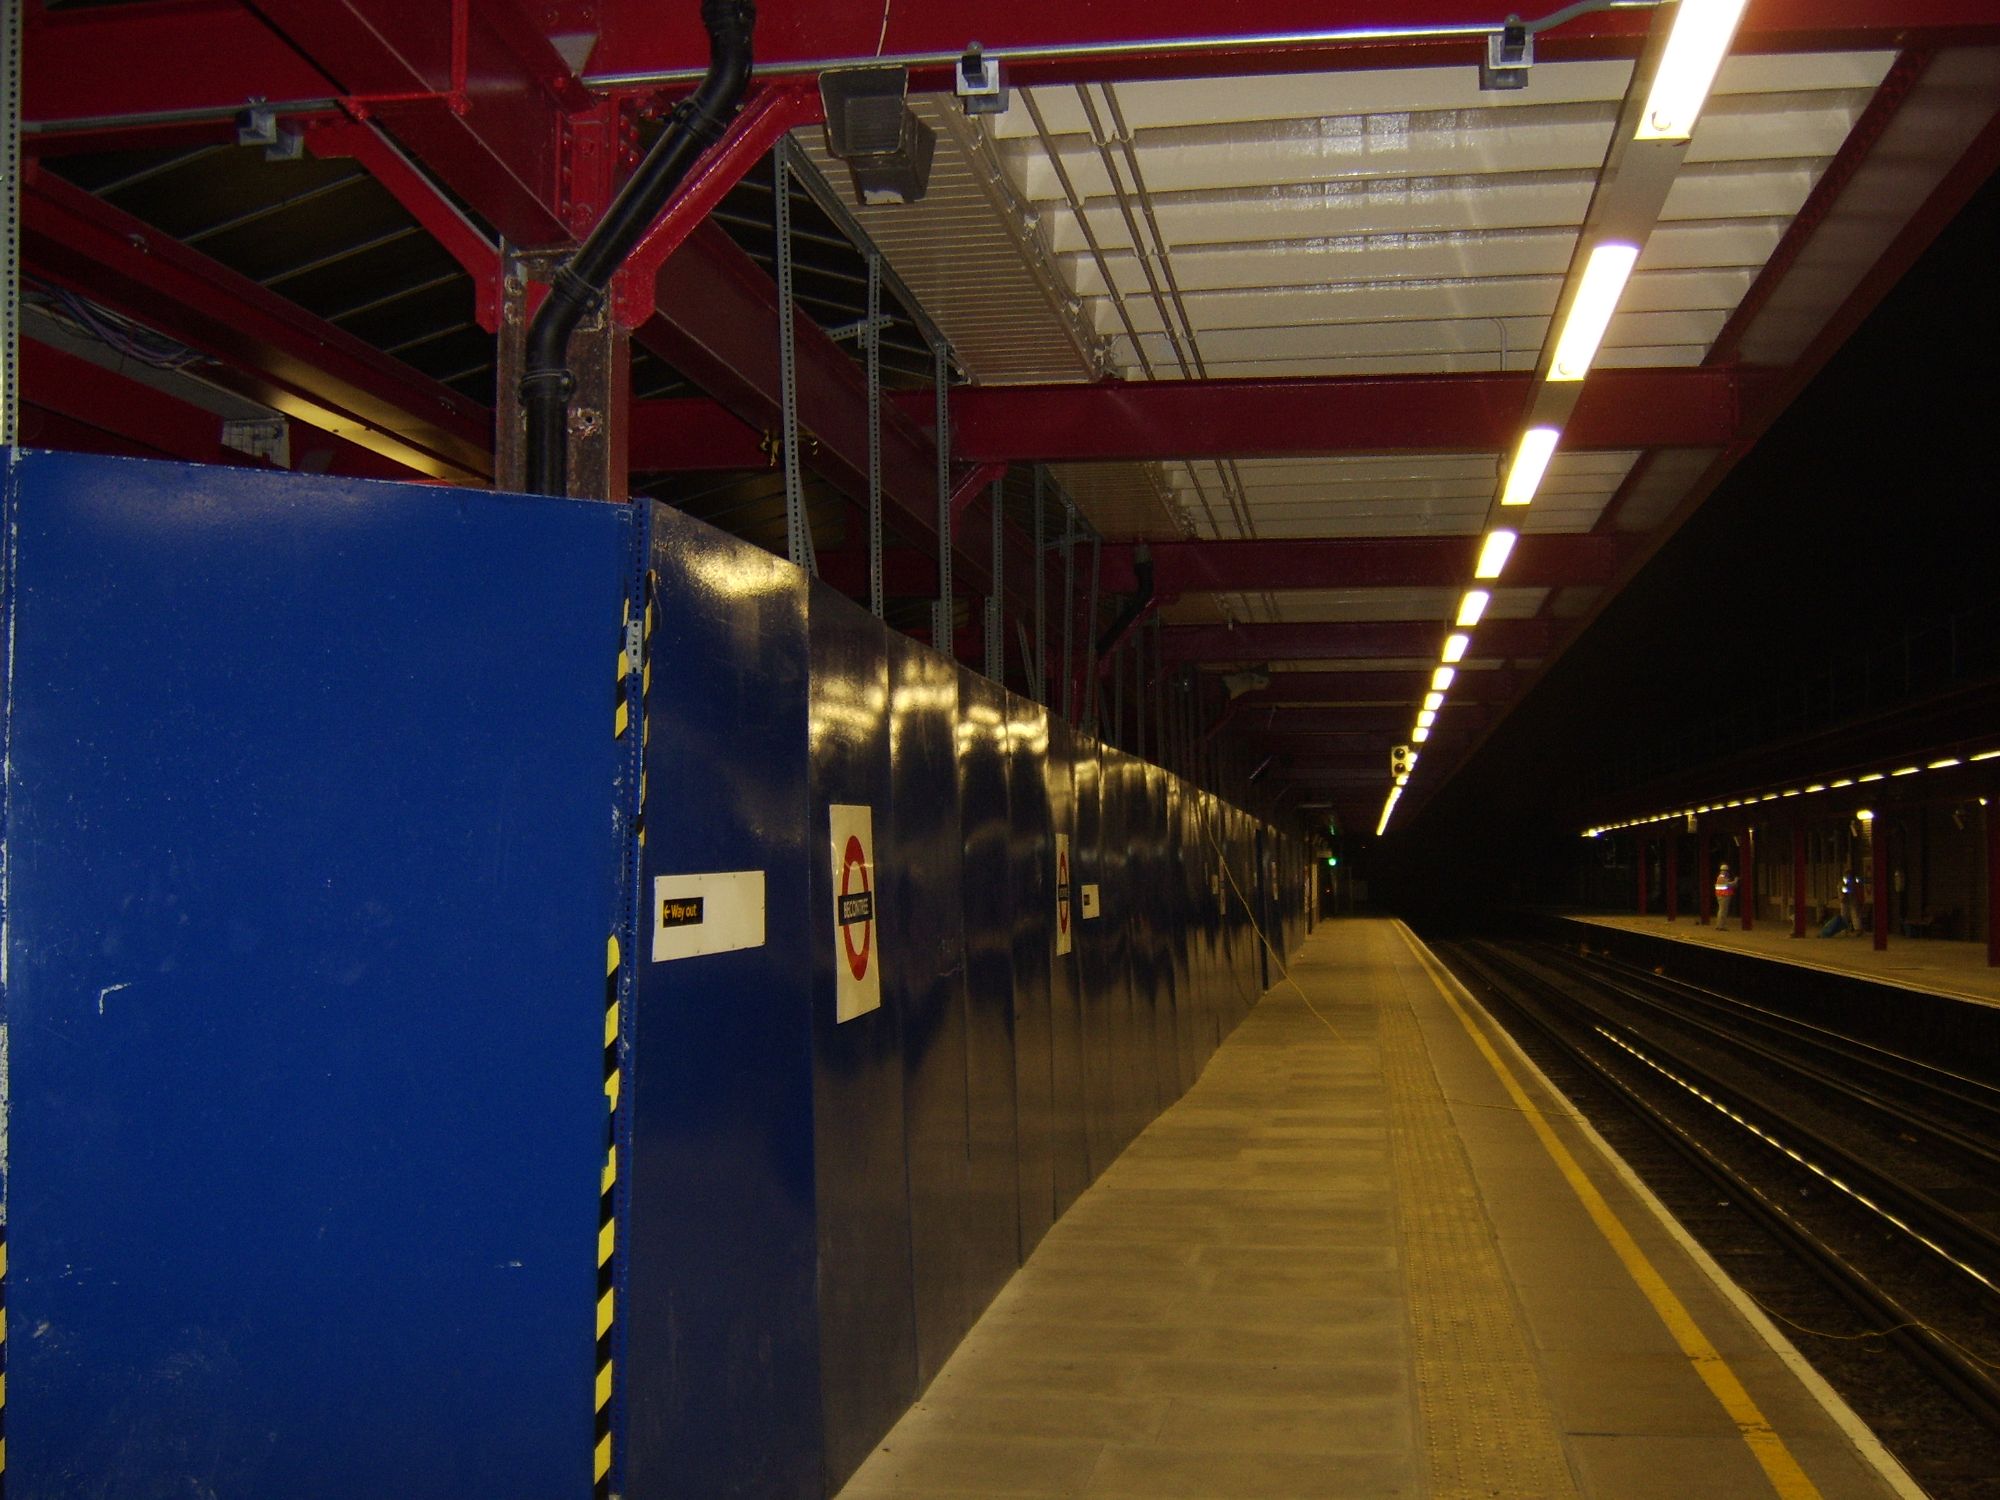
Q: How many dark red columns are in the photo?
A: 7